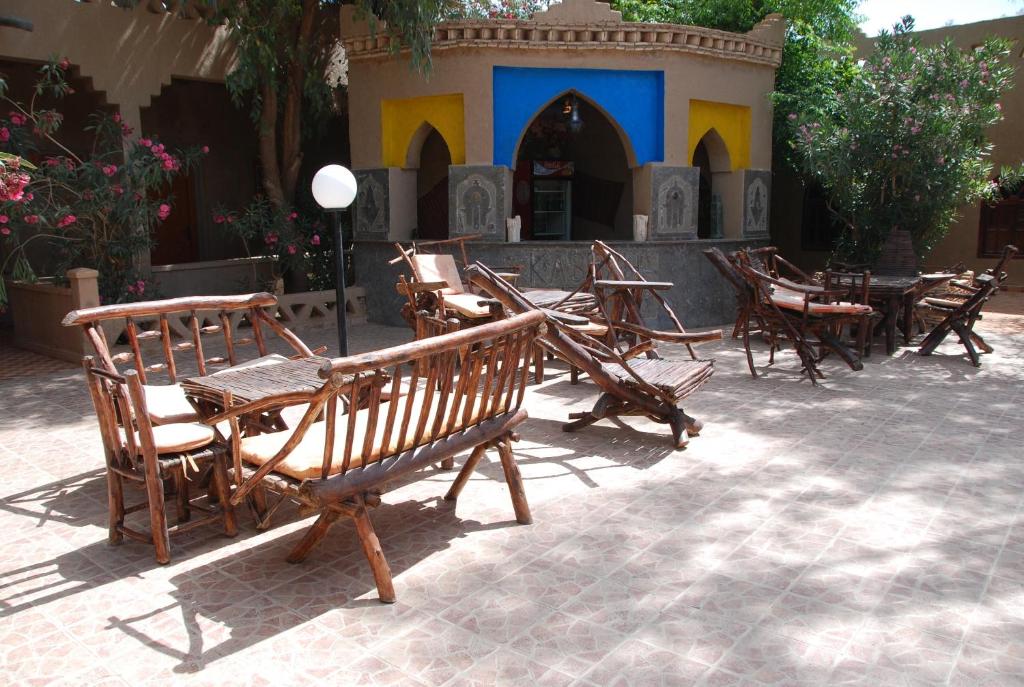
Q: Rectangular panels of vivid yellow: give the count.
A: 2